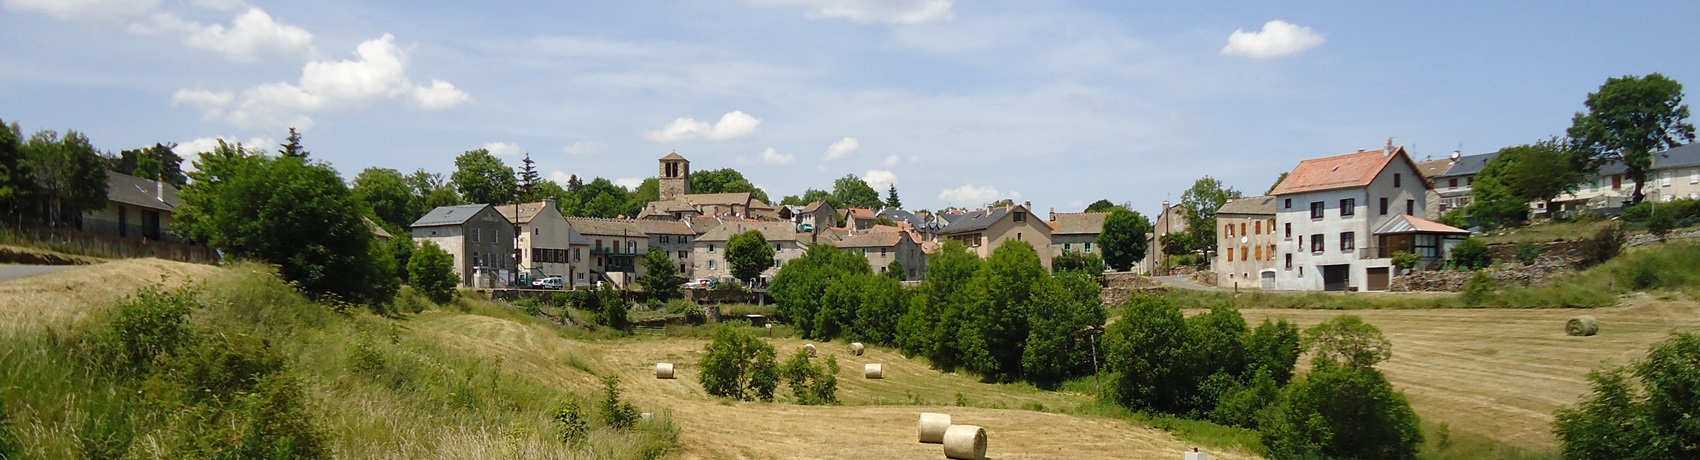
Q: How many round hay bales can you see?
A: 7